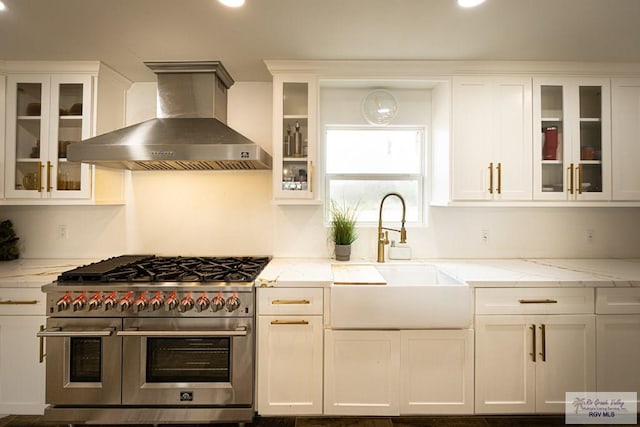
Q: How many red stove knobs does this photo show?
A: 12